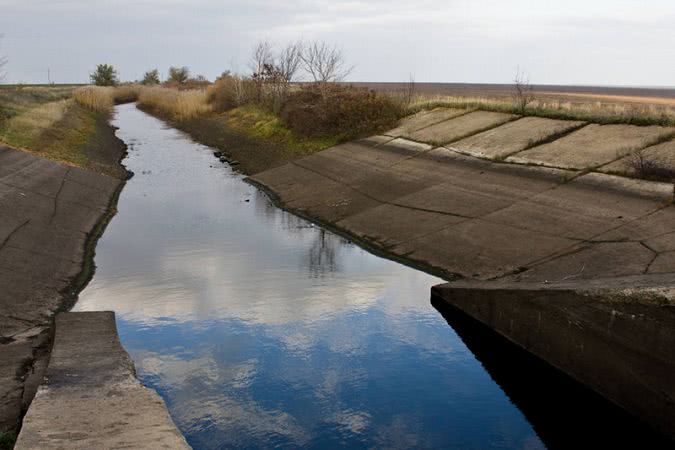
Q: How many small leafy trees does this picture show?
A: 3